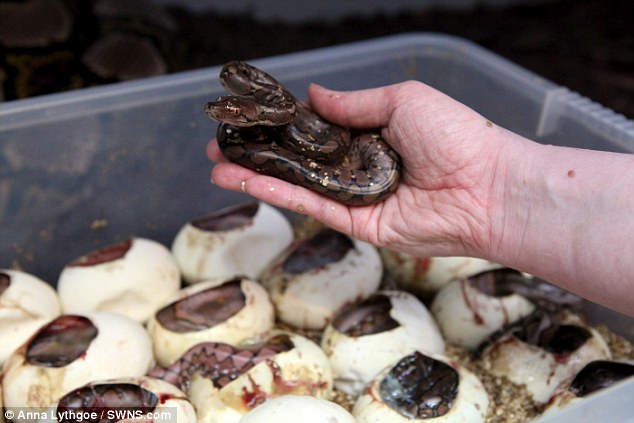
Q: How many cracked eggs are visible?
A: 13